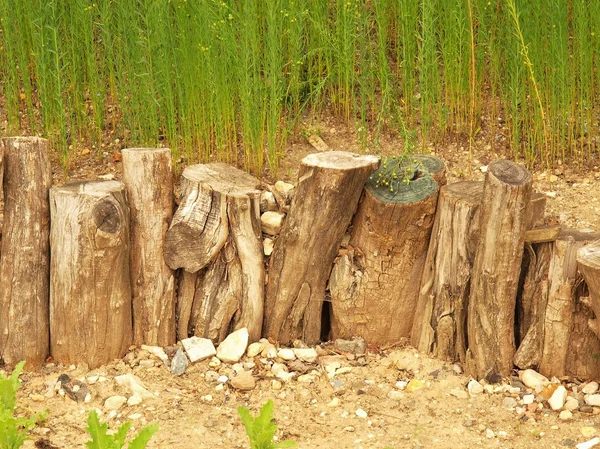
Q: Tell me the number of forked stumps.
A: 1